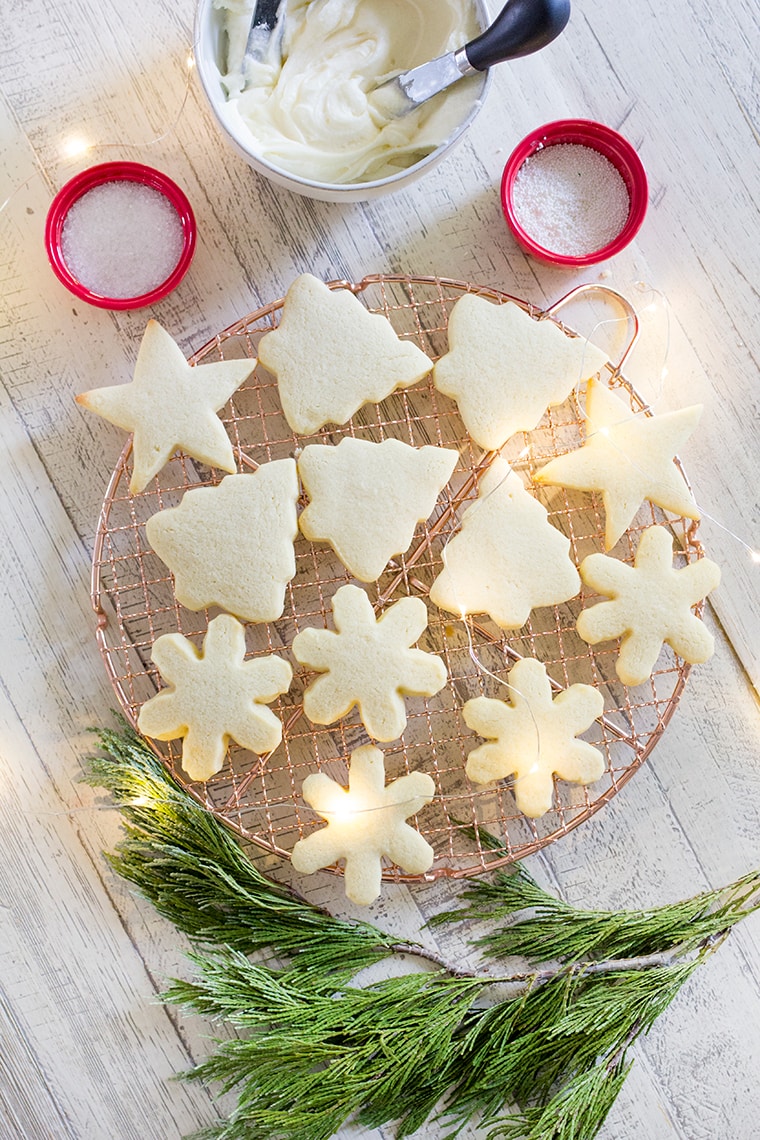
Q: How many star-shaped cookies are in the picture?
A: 2